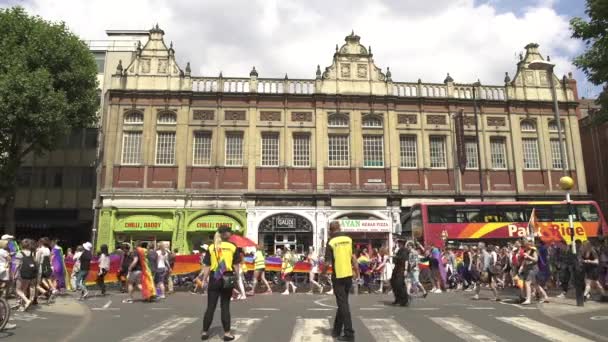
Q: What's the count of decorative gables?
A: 3